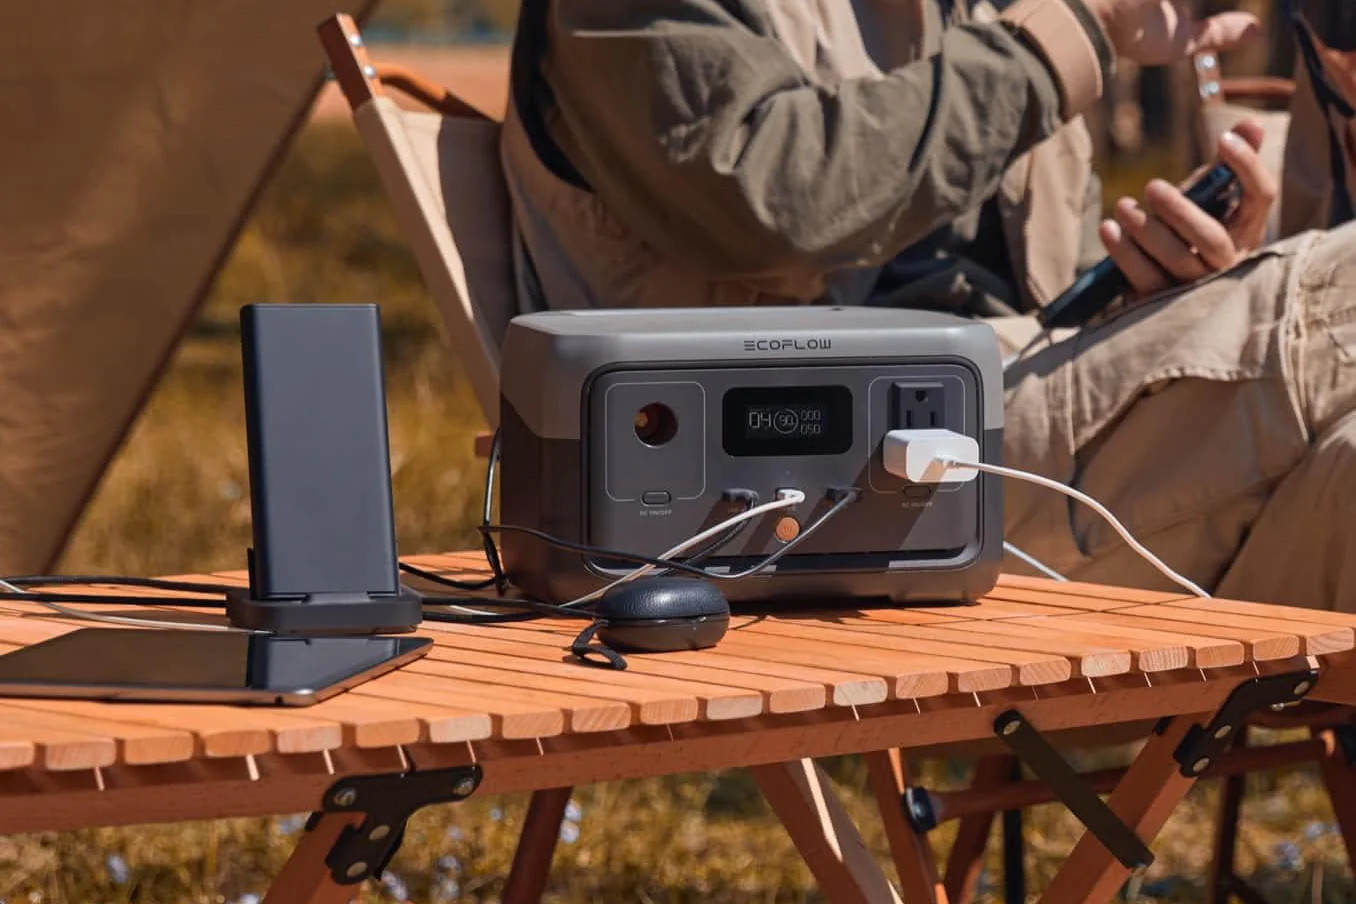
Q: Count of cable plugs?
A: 4